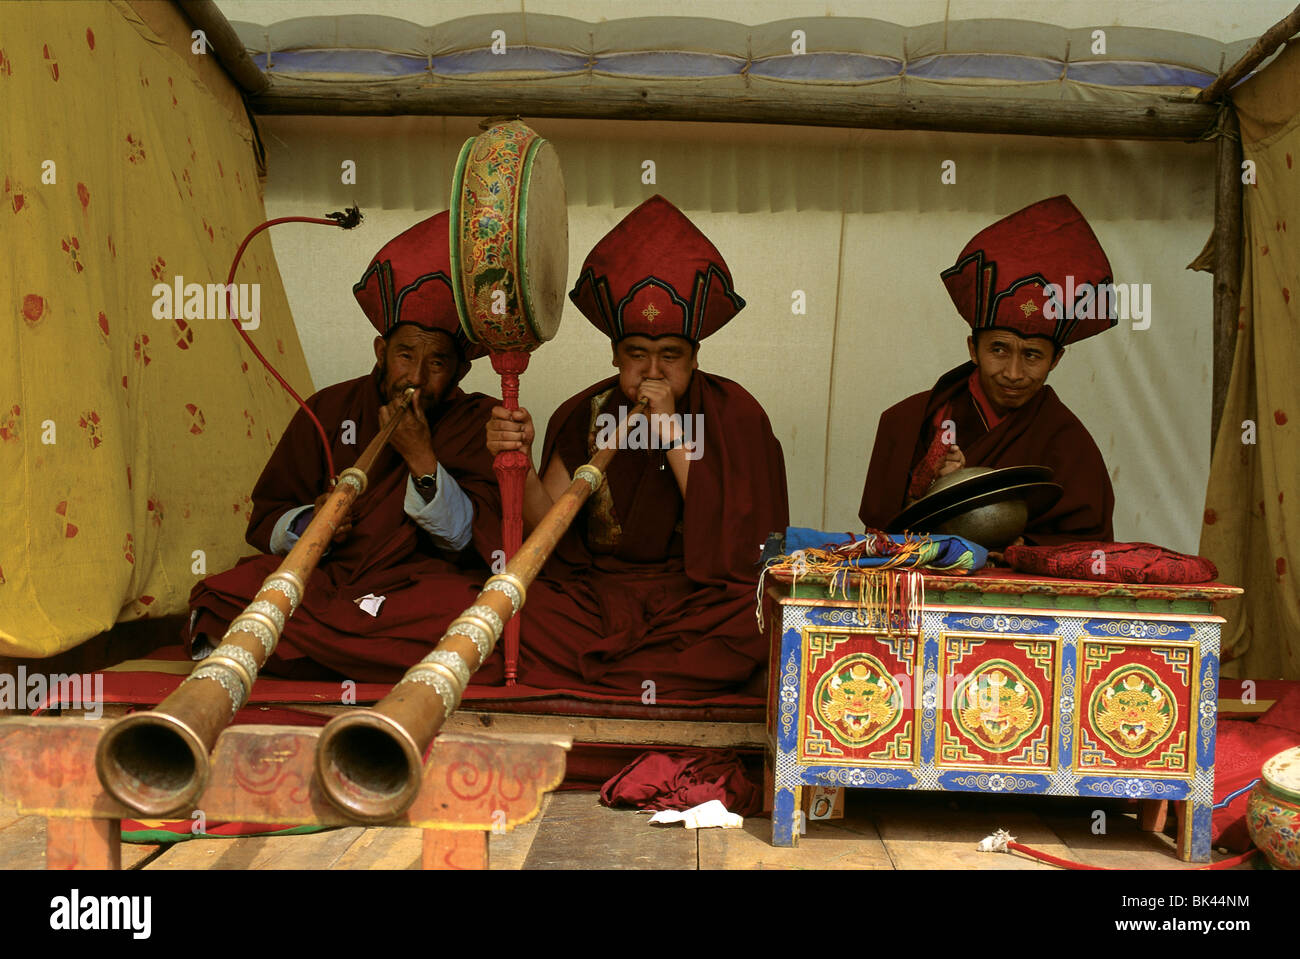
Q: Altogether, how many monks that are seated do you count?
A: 3